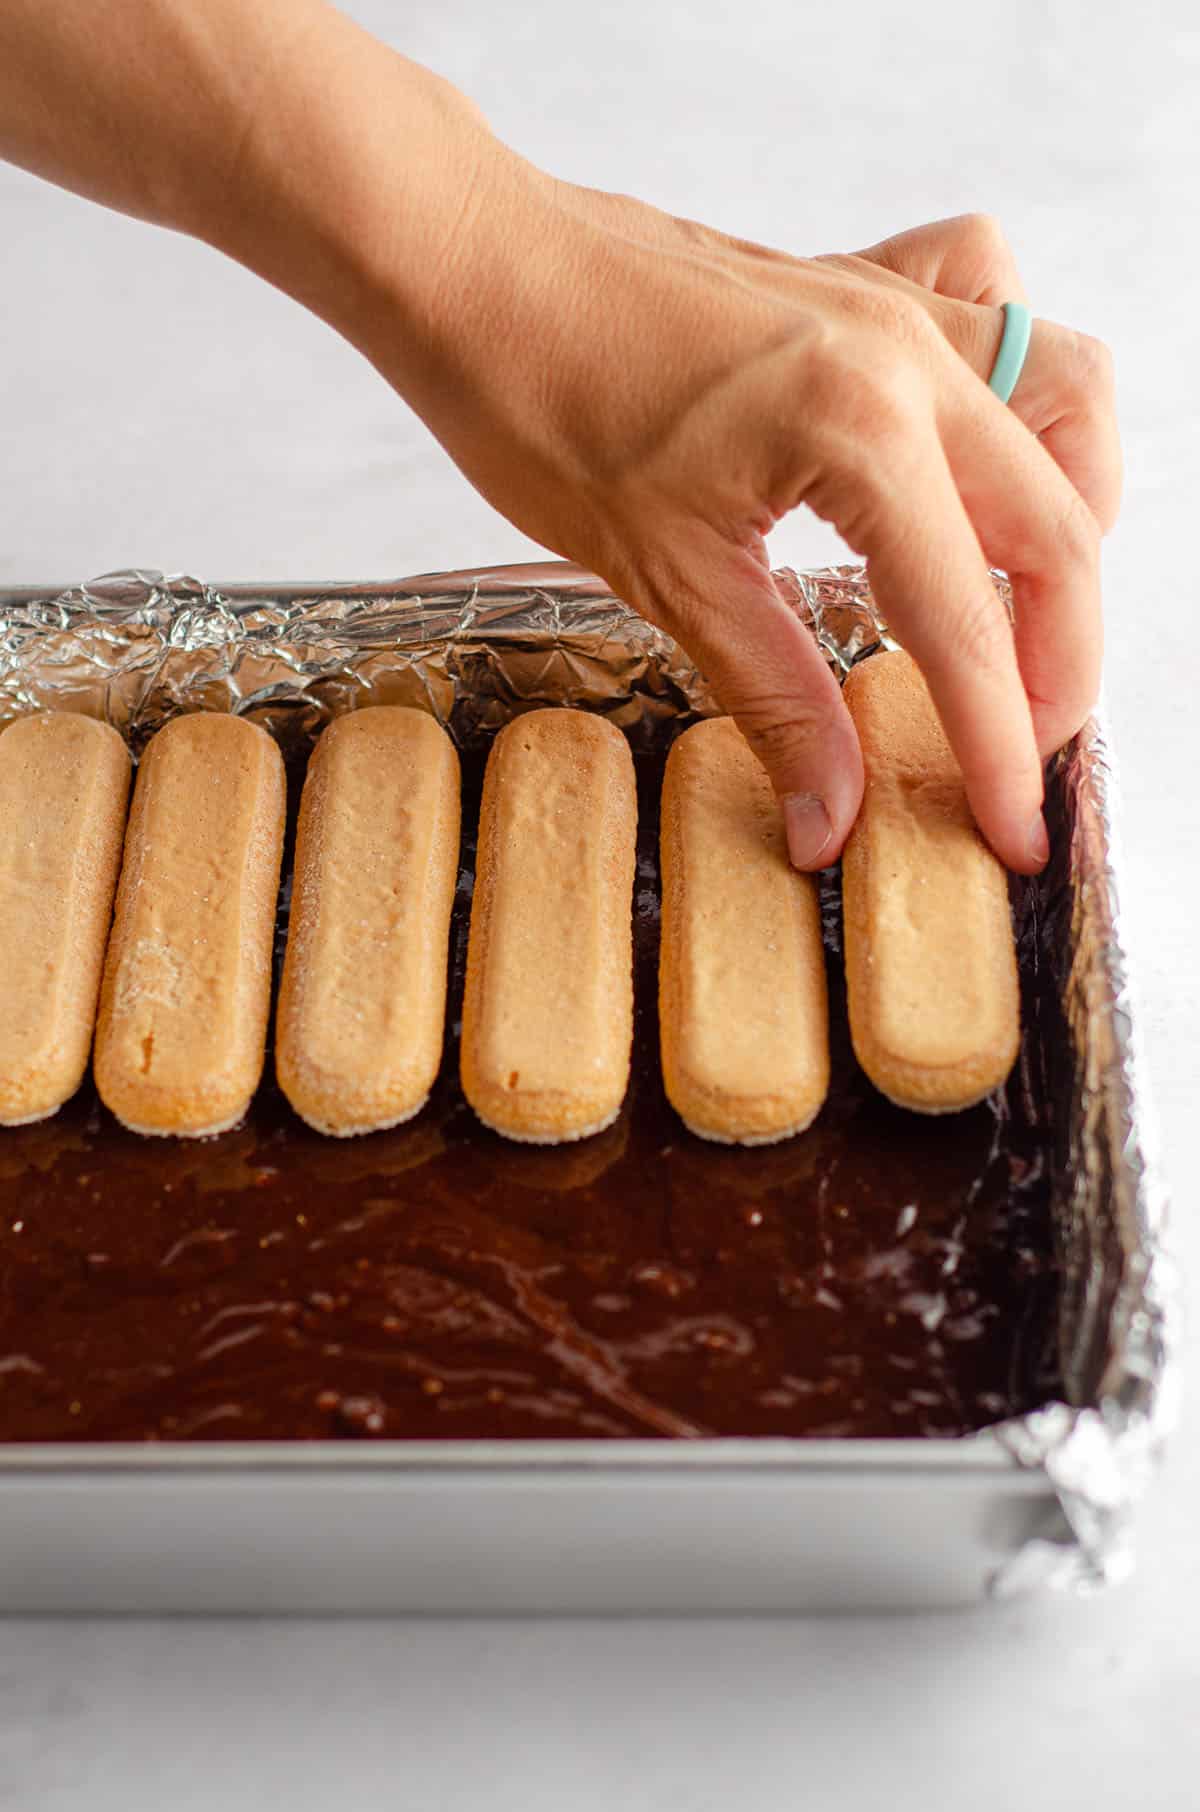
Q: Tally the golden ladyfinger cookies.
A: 6